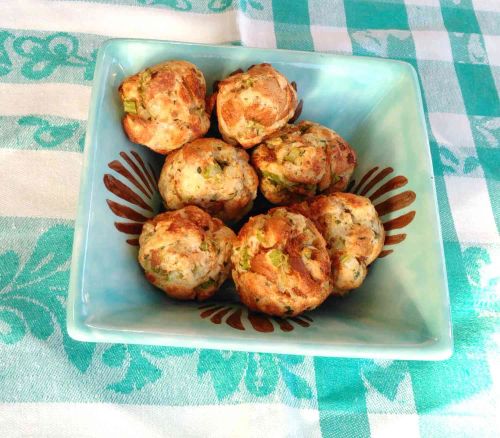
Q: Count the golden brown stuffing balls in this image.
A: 7